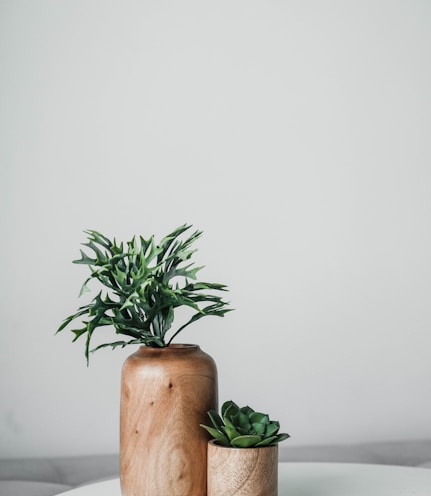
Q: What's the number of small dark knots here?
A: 3